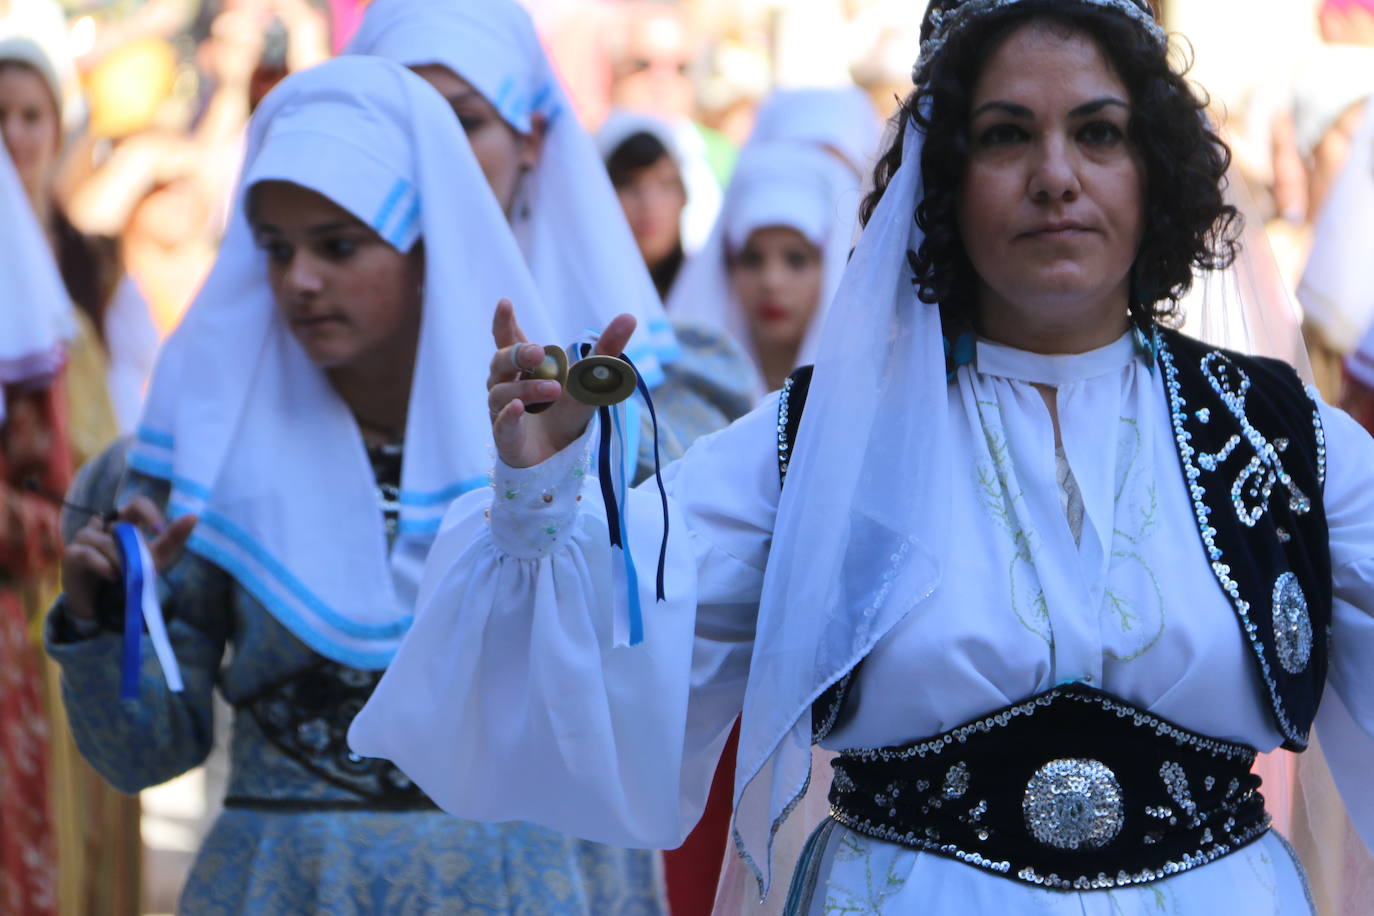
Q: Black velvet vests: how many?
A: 1